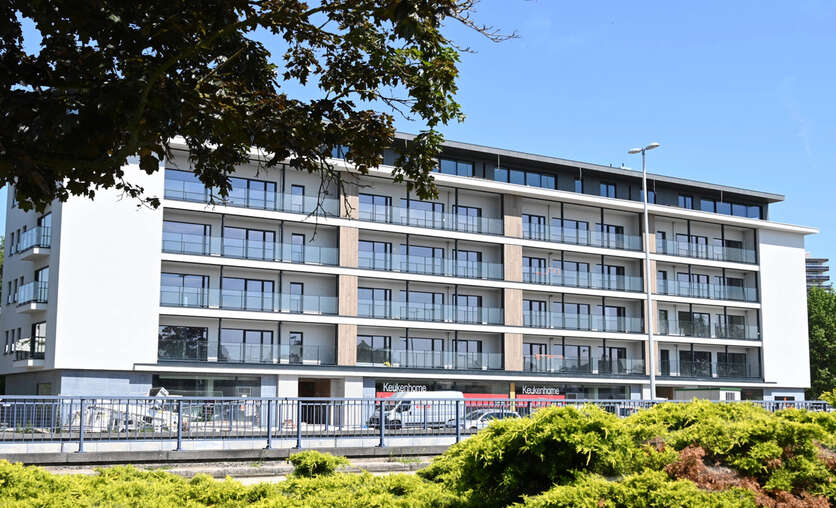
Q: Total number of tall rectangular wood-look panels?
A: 12